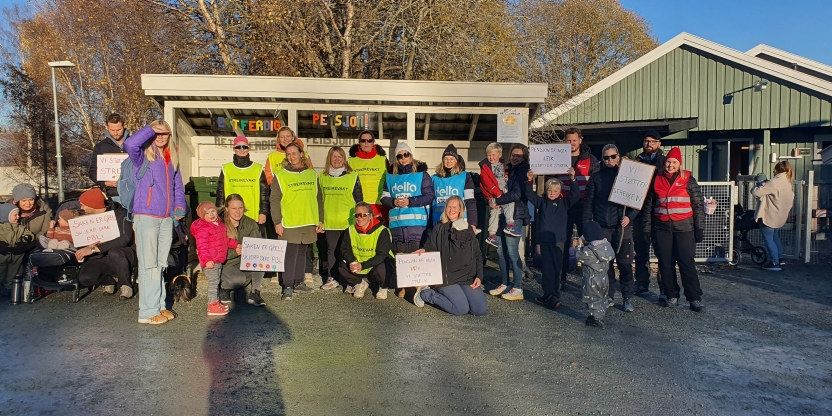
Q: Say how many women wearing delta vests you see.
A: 2